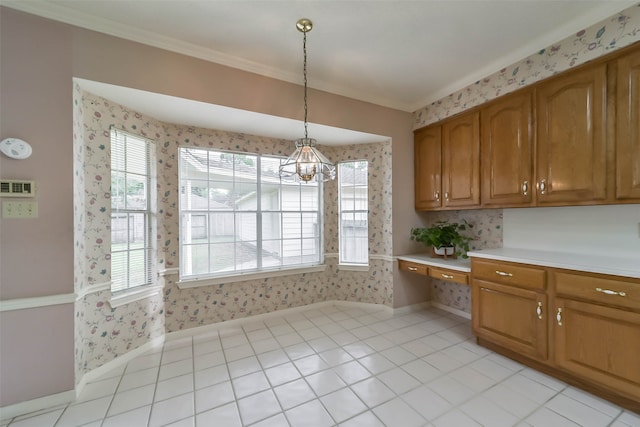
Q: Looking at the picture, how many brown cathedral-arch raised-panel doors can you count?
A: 5